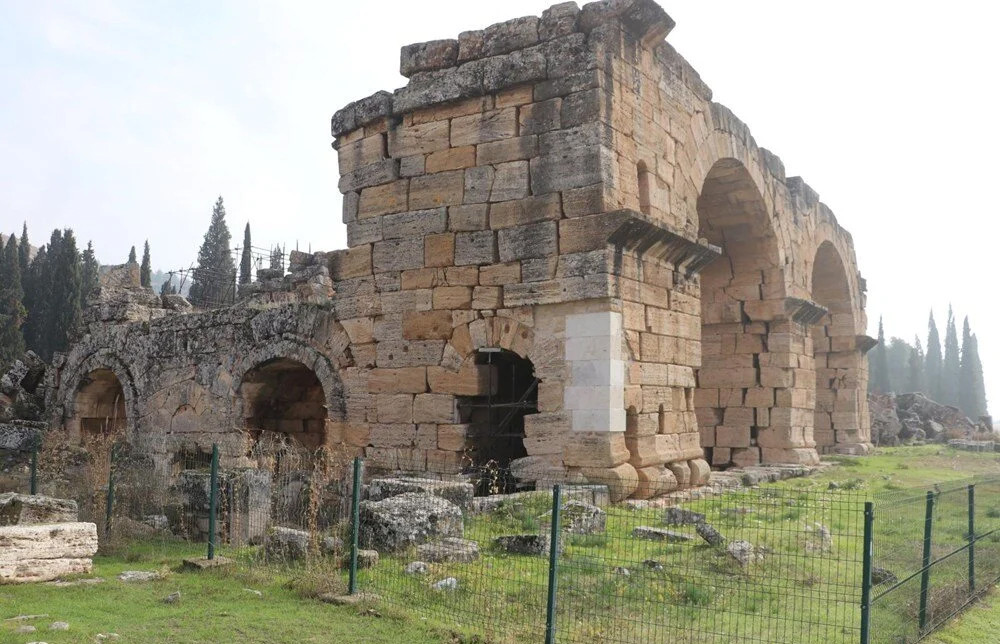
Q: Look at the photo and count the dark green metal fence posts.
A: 8